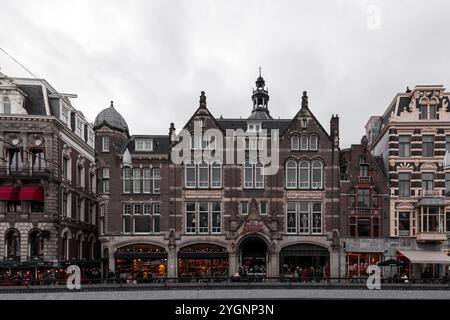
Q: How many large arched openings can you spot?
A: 4